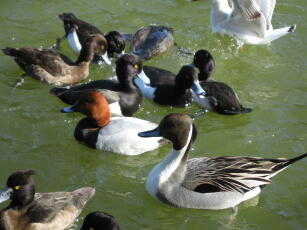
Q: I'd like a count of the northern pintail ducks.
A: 1